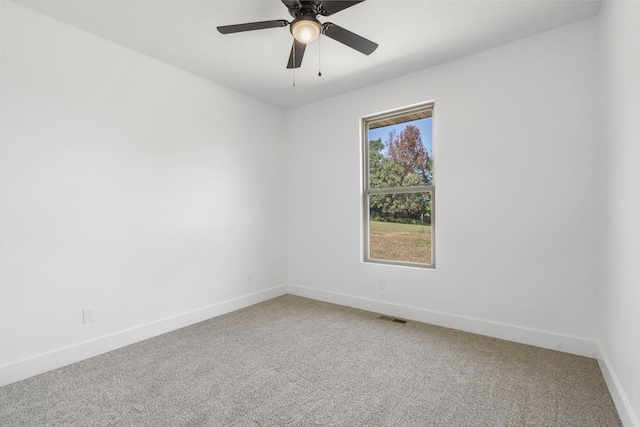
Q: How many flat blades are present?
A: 5